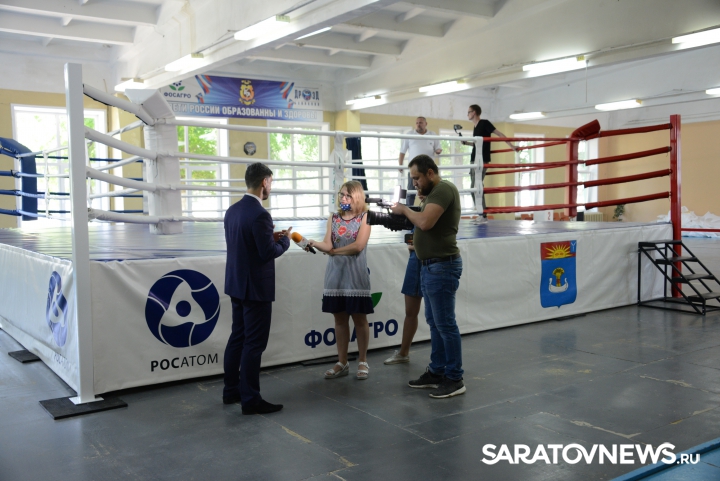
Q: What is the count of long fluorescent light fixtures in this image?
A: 11